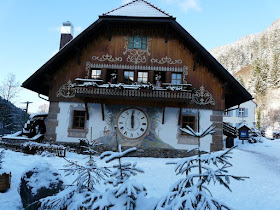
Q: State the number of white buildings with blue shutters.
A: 1